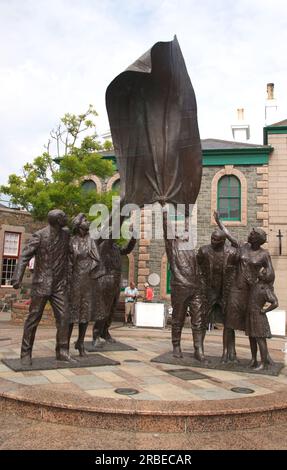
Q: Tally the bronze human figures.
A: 7